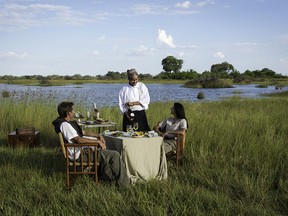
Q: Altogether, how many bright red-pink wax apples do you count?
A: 0